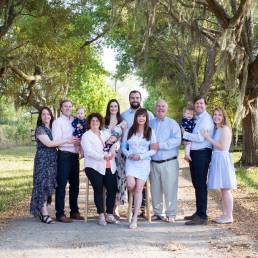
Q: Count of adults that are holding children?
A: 3